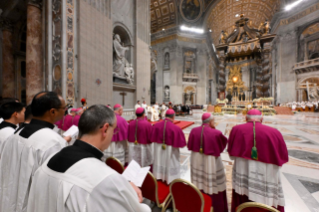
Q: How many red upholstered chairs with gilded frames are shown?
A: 4